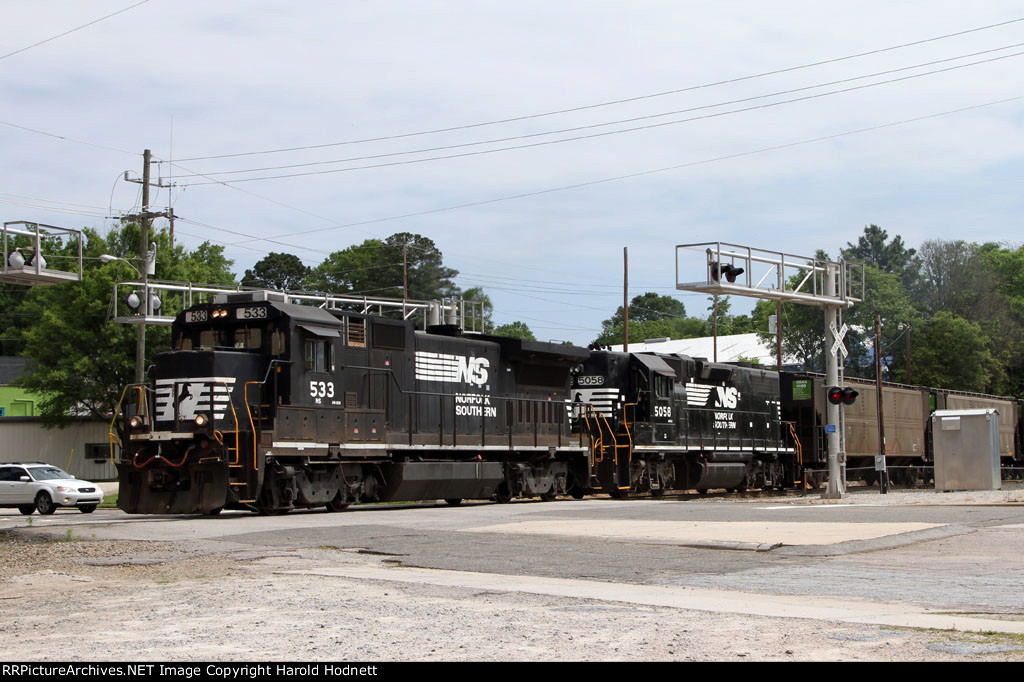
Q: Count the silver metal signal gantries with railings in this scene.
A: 3